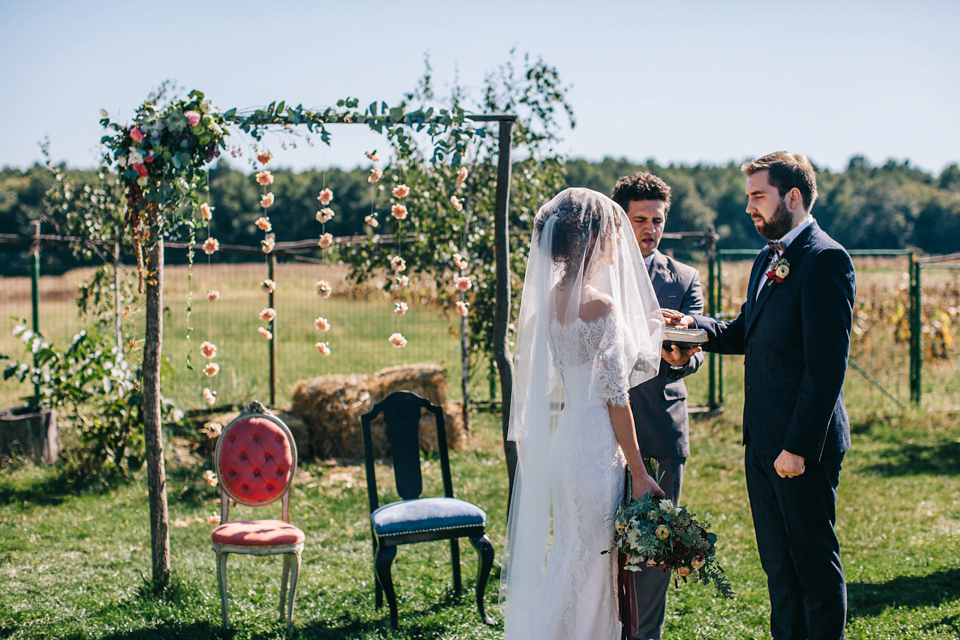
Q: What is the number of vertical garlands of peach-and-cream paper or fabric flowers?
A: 6